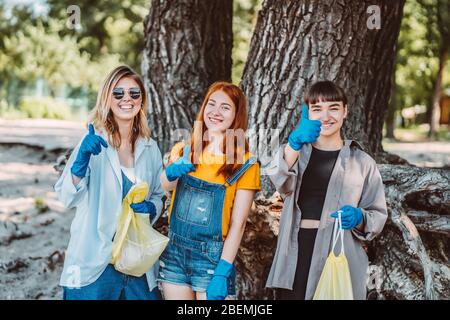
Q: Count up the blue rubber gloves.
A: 6